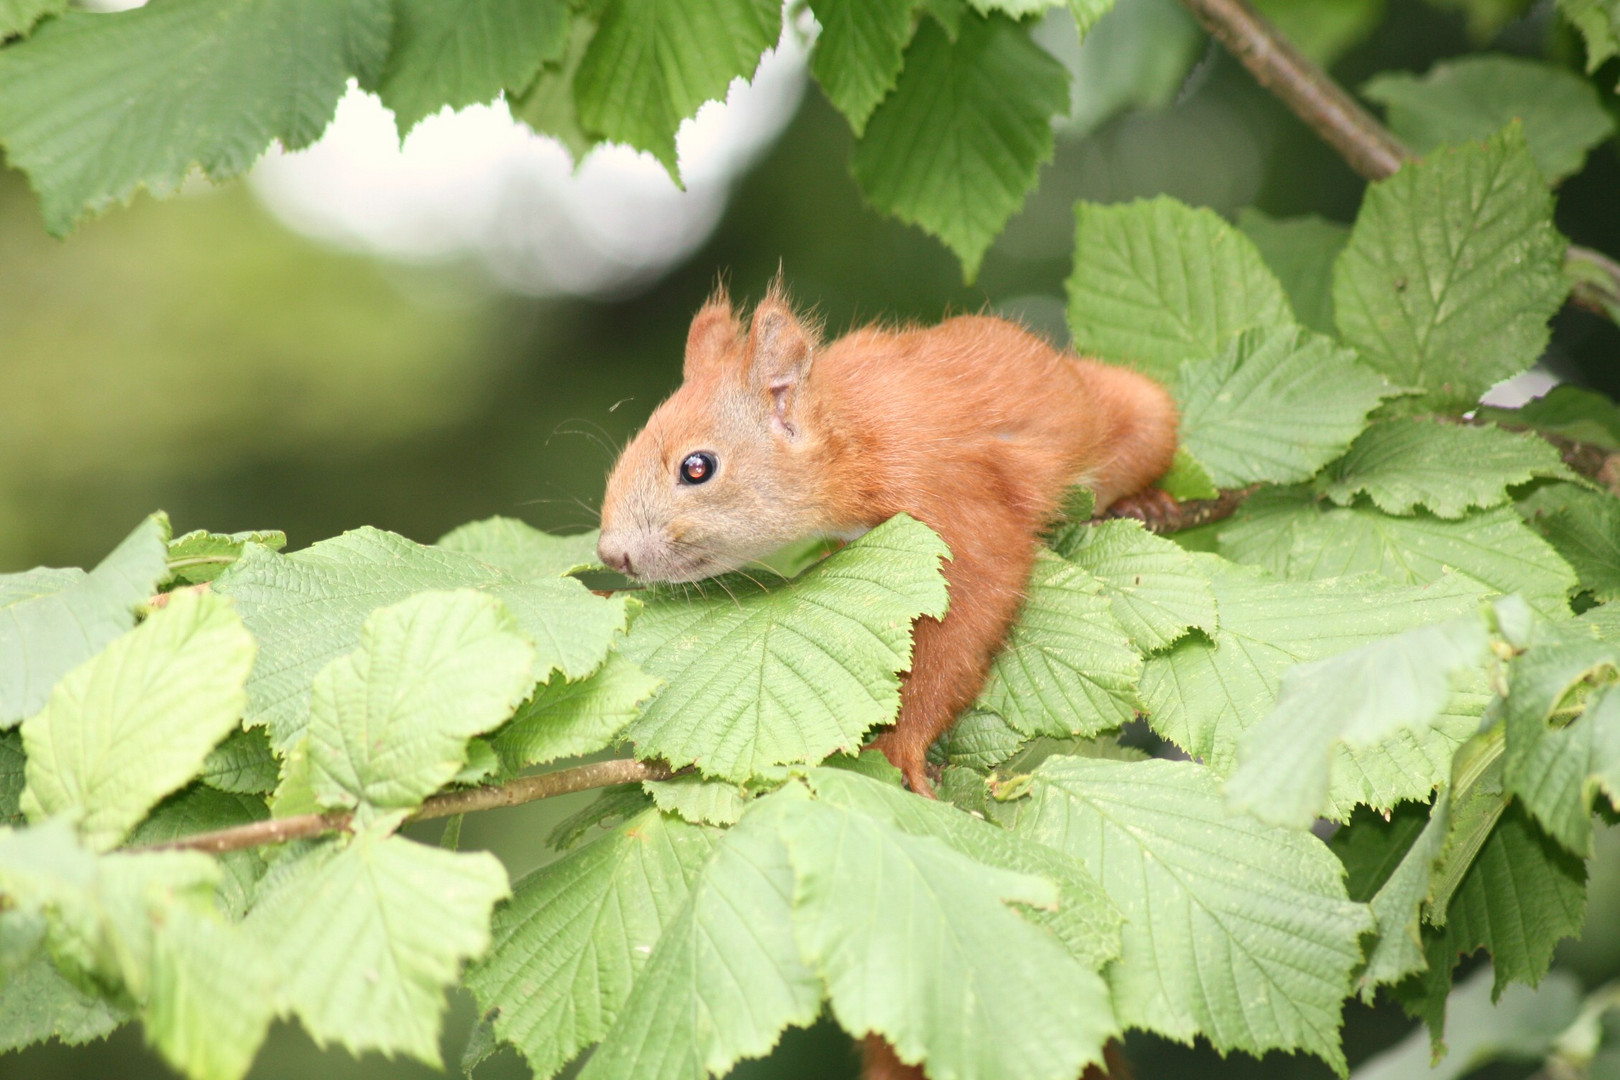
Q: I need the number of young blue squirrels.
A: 0